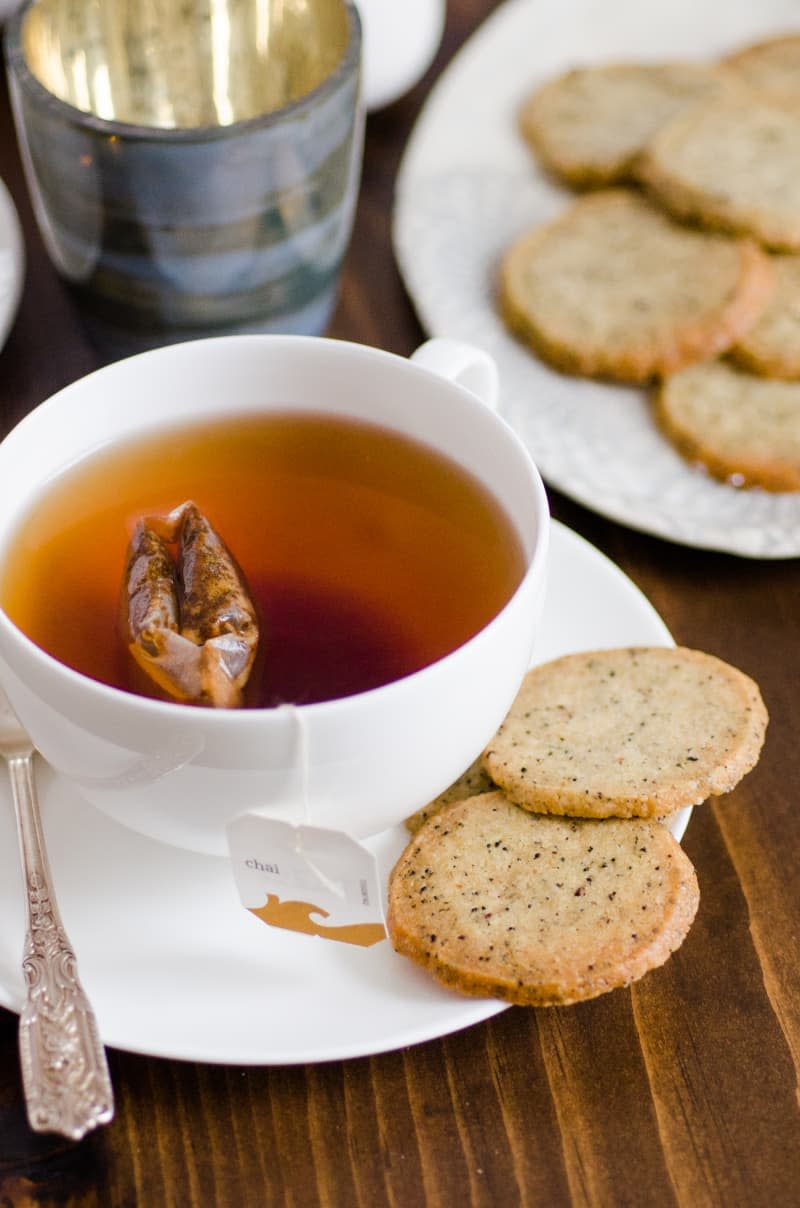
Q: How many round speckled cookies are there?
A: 9